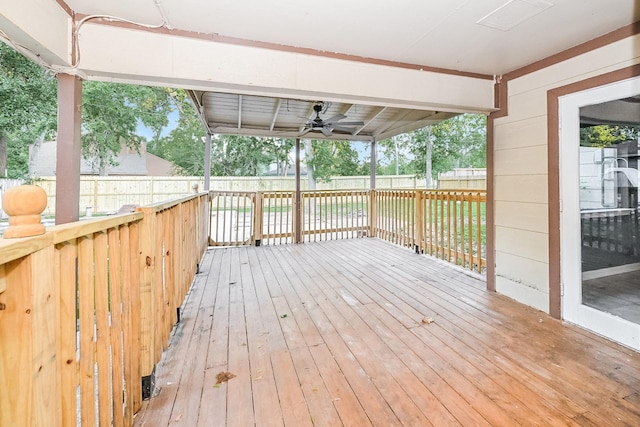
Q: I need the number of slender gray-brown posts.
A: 3